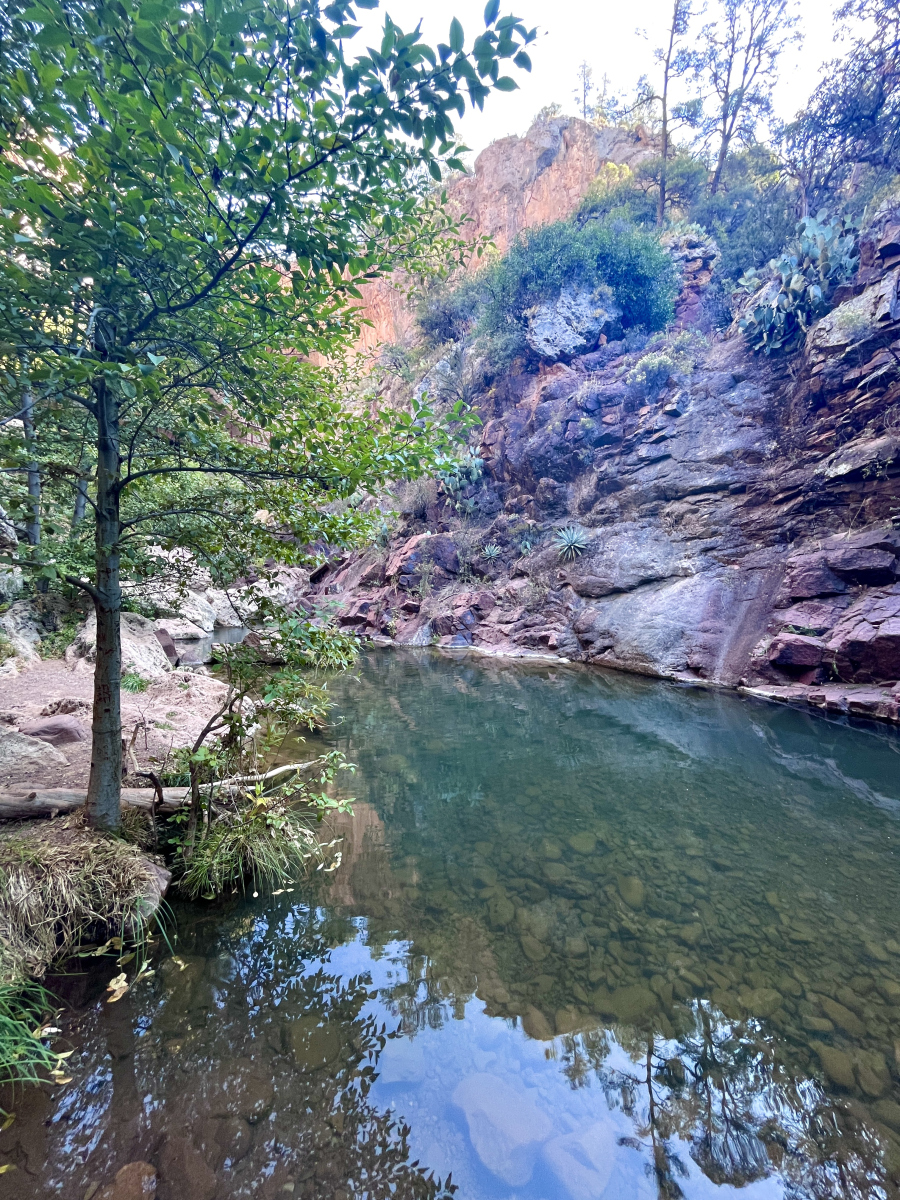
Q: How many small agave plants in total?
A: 2